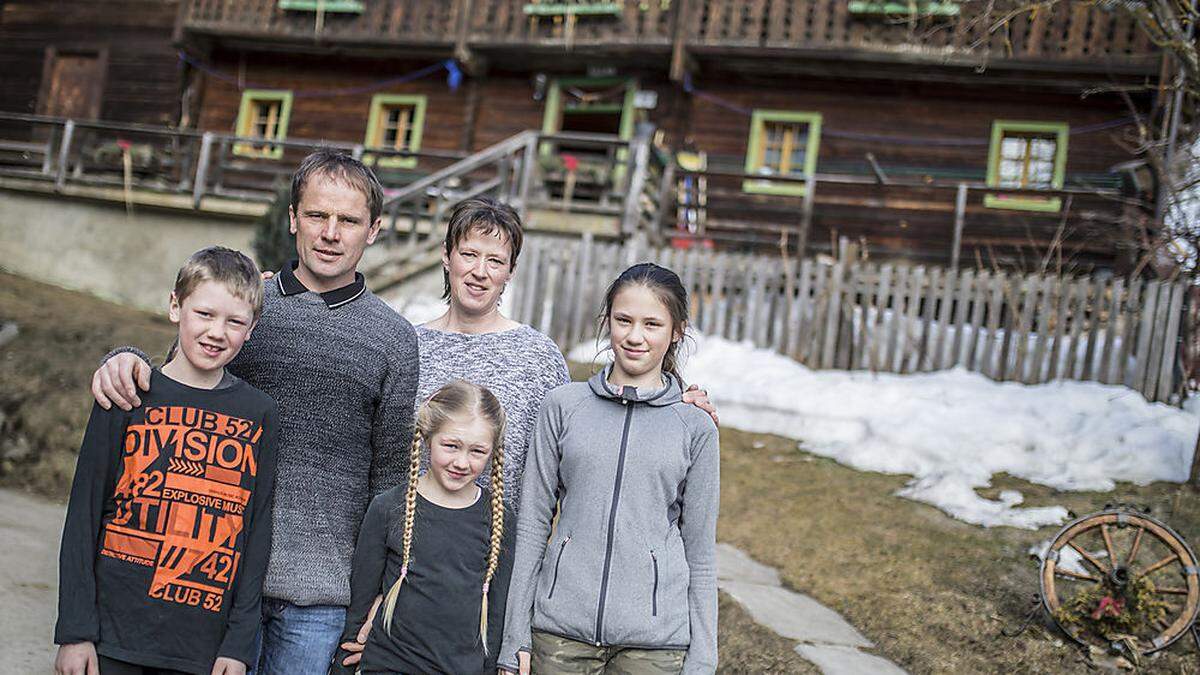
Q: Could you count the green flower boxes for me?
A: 3